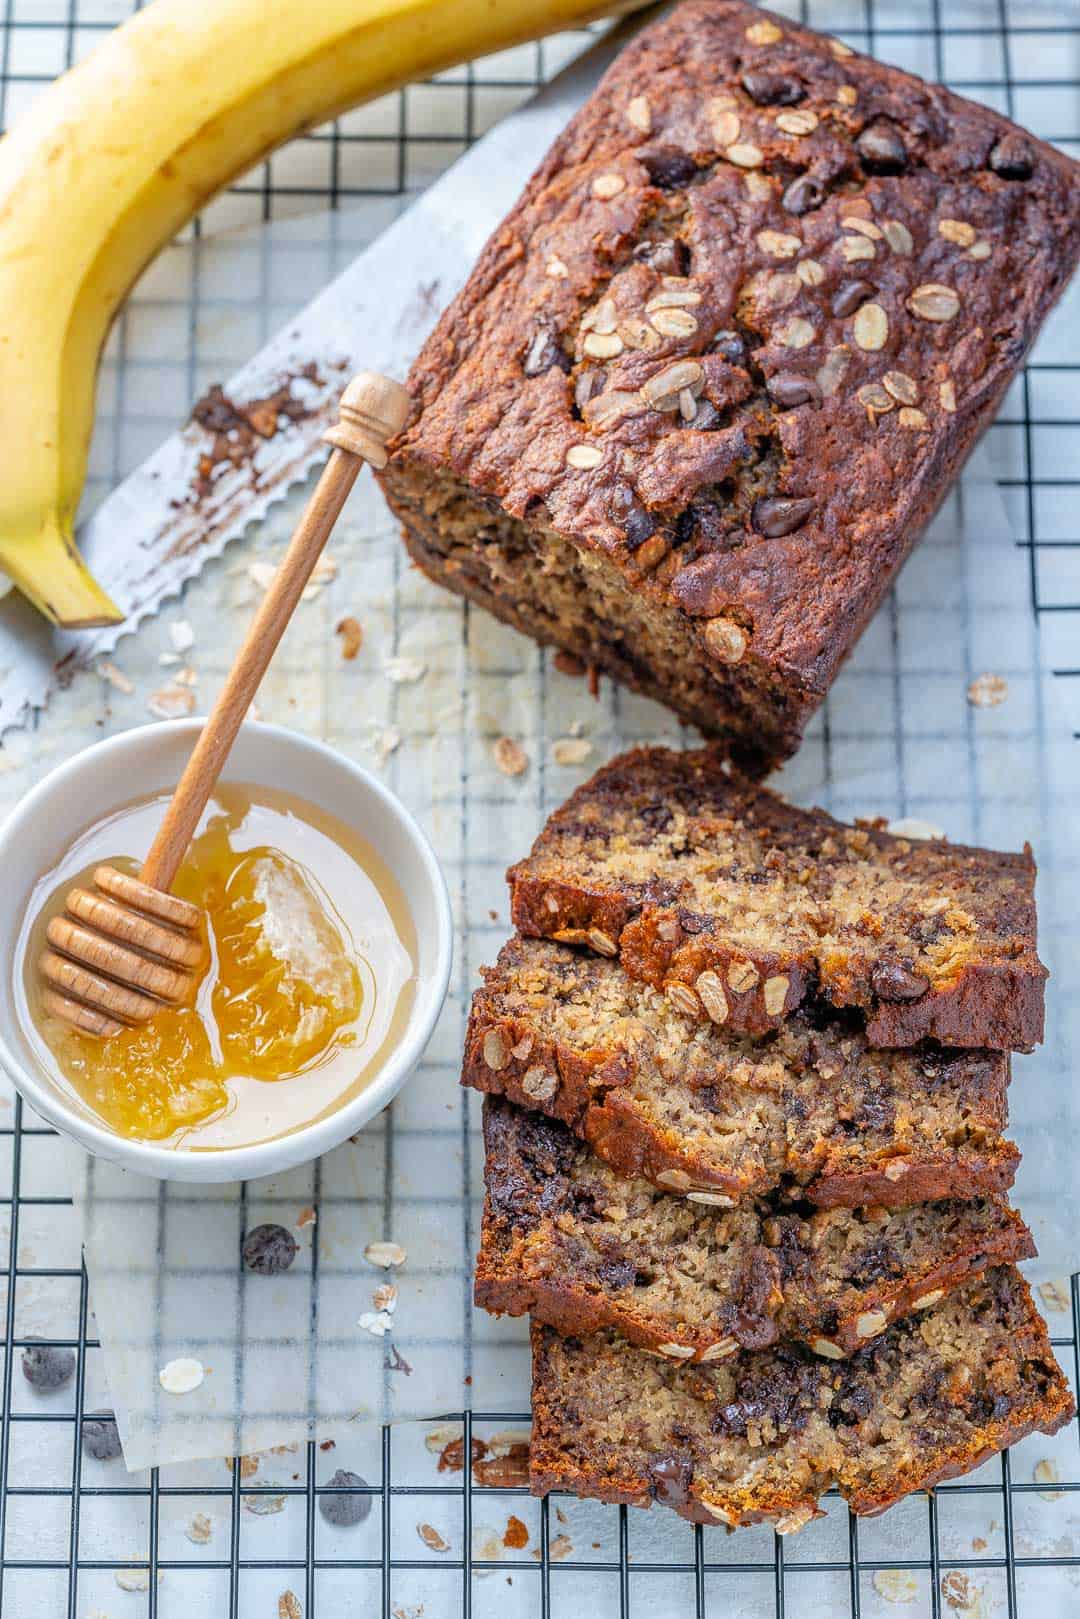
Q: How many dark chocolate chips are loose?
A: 4